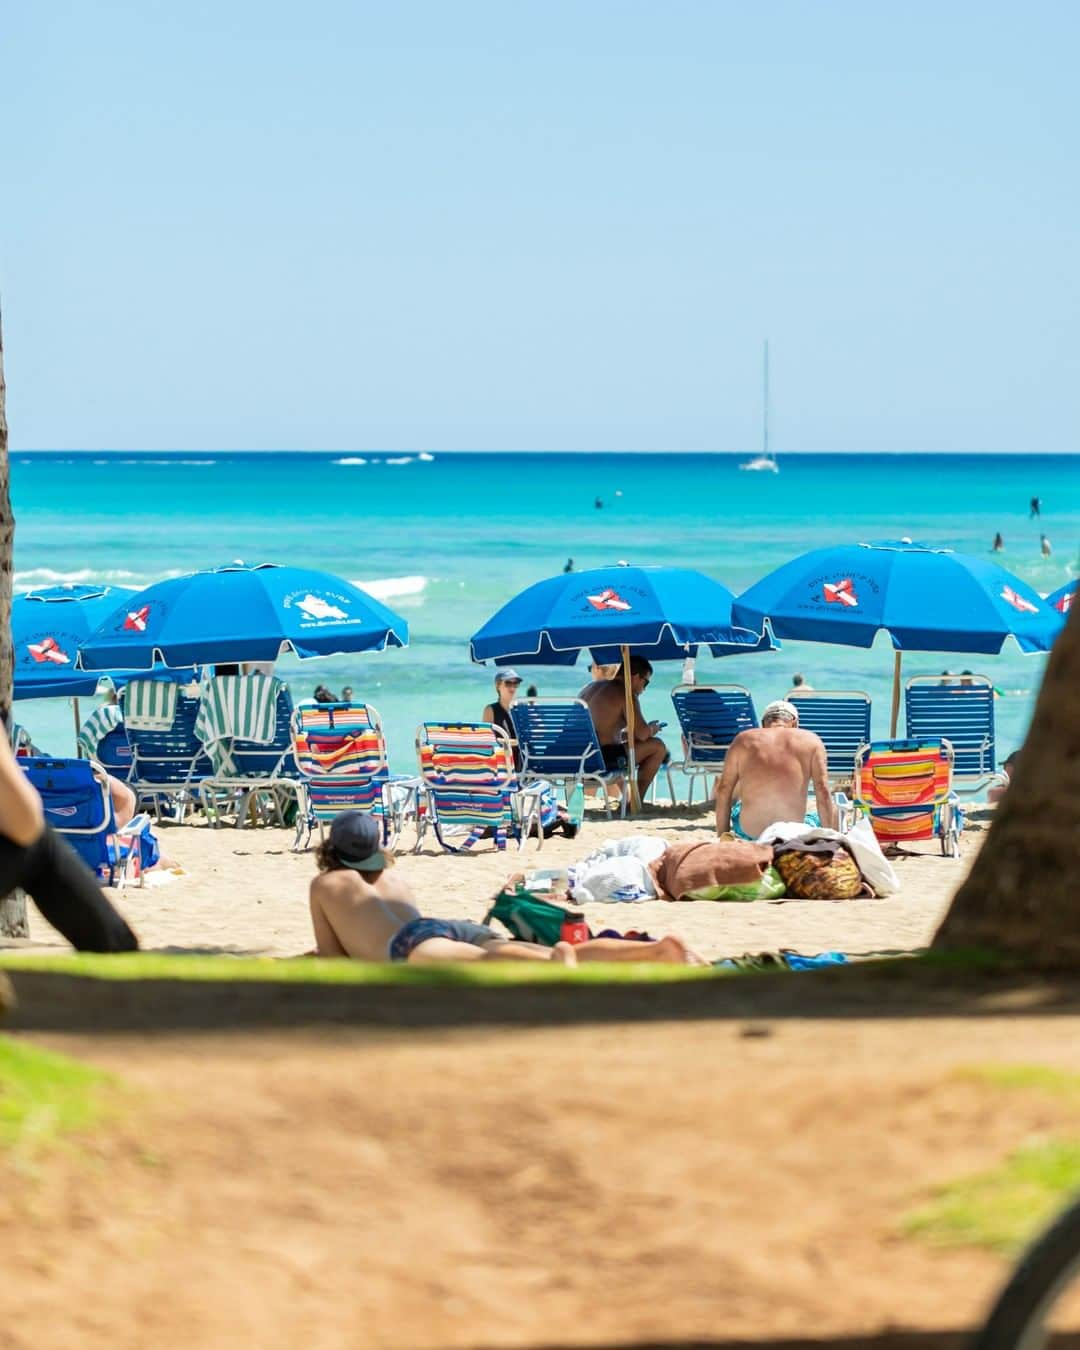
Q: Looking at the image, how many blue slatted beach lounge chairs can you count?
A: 6